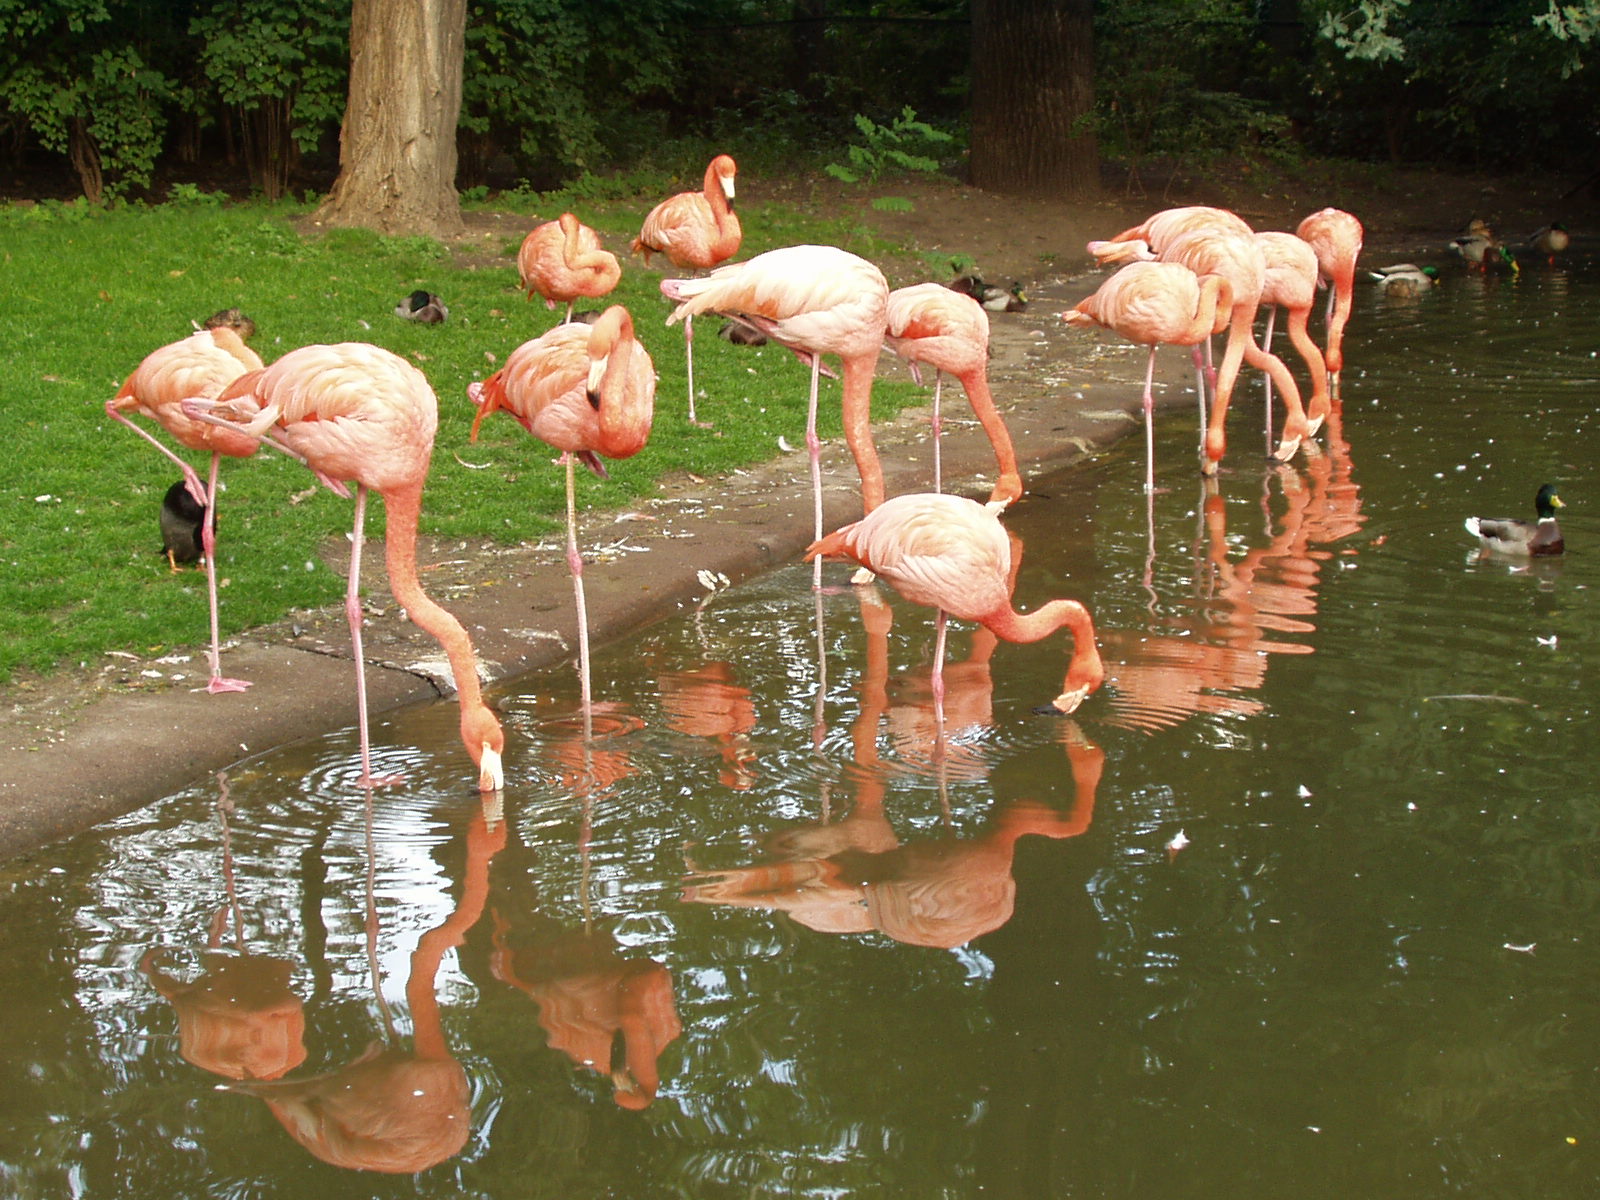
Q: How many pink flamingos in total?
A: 13